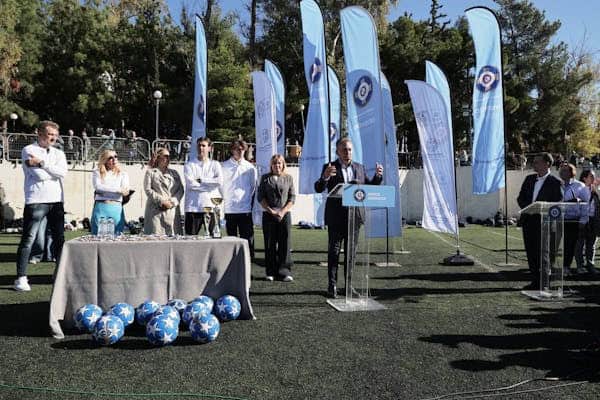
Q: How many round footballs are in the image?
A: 11